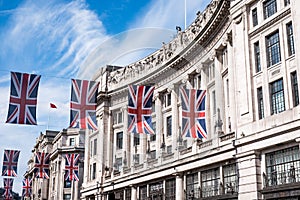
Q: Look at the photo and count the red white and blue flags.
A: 9